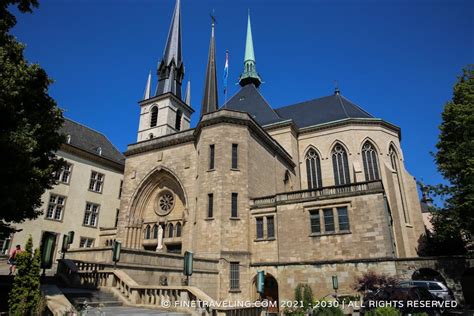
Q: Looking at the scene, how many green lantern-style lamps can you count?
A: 7